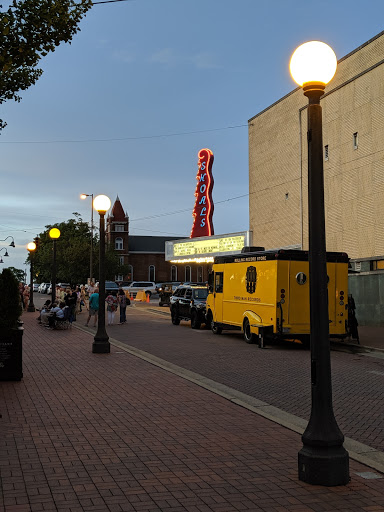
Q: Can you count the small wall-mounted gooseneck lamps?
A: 3